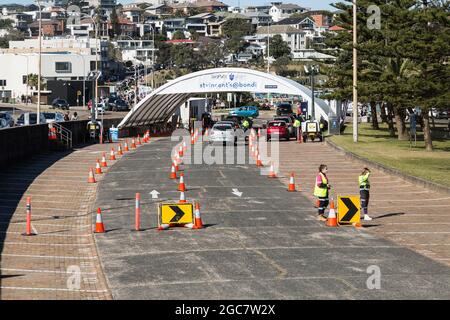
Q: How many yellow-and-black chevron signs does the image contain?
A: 2